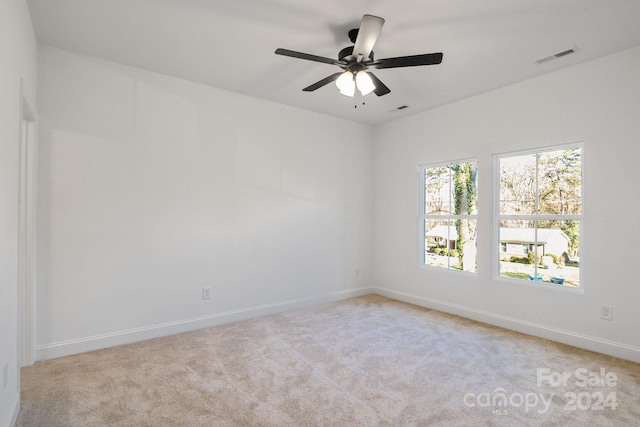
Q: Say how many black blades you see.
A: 4